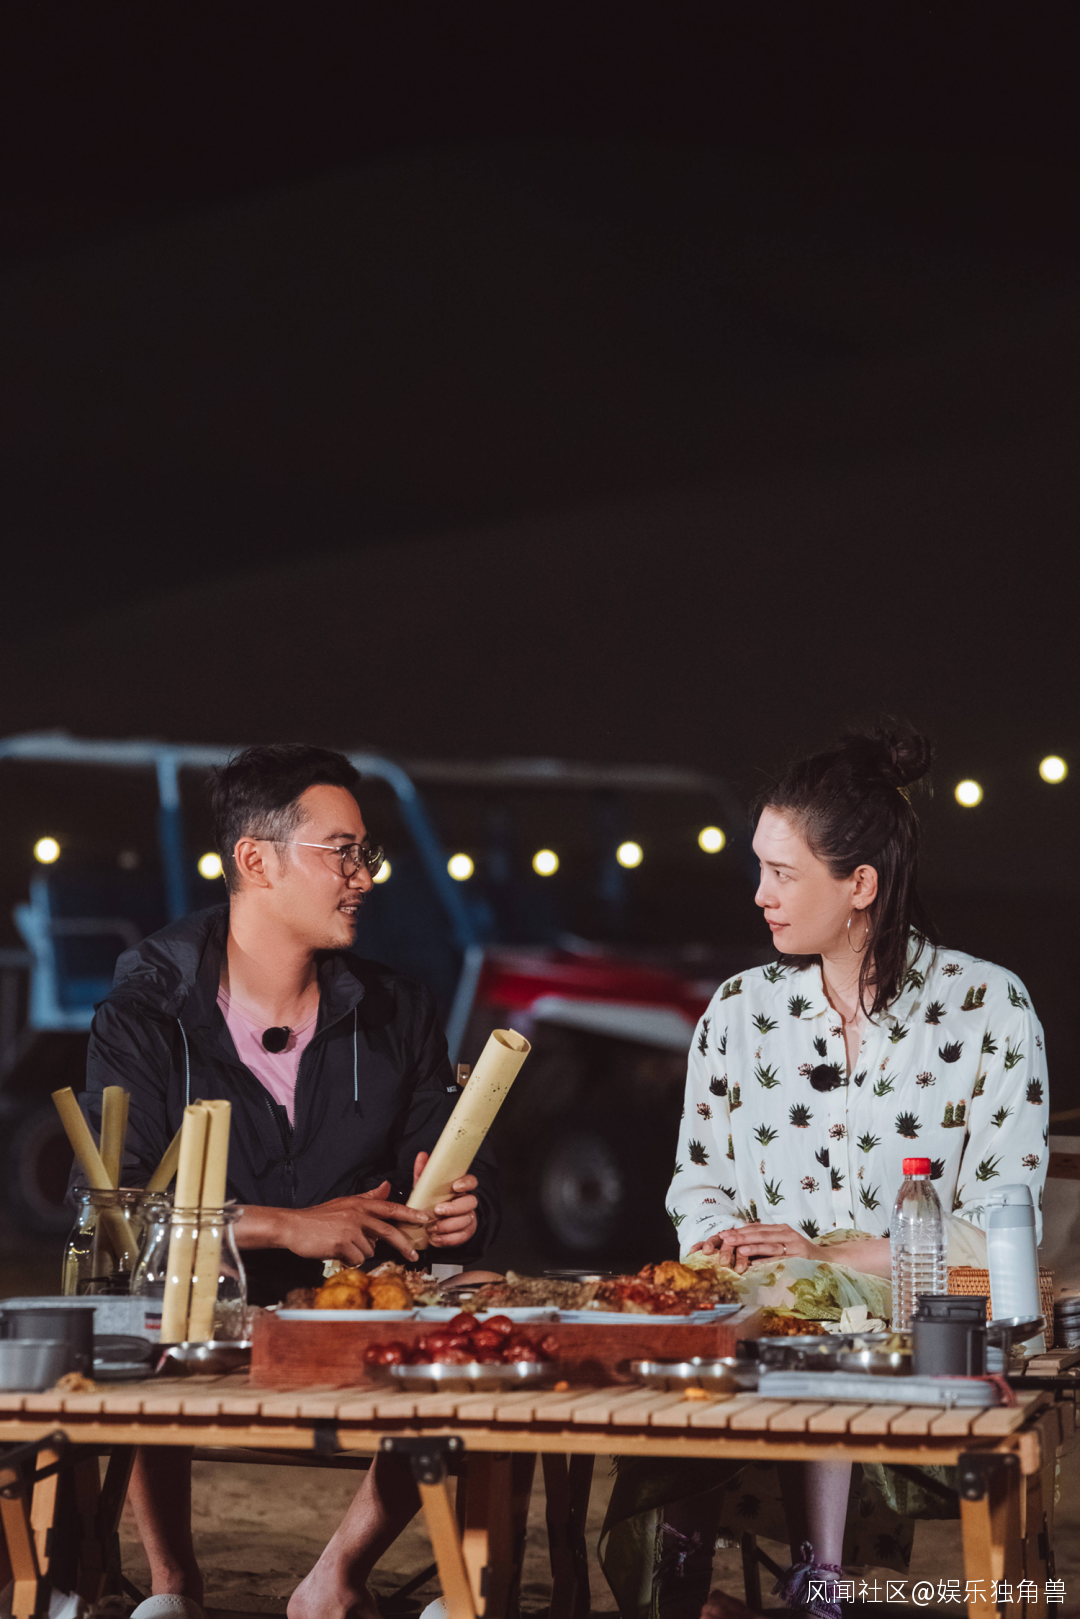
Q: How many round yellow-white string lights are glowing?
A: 9